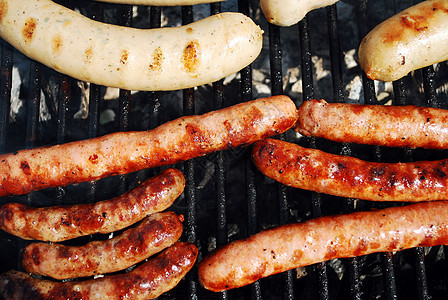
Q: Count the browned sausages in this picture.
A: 7